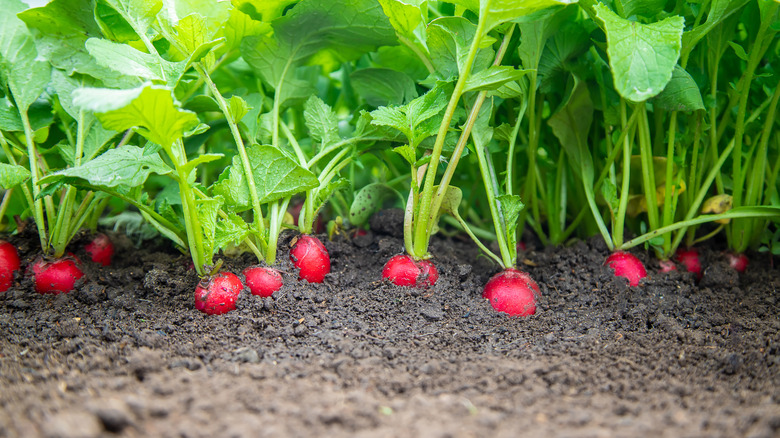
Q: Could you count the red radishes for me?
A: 12